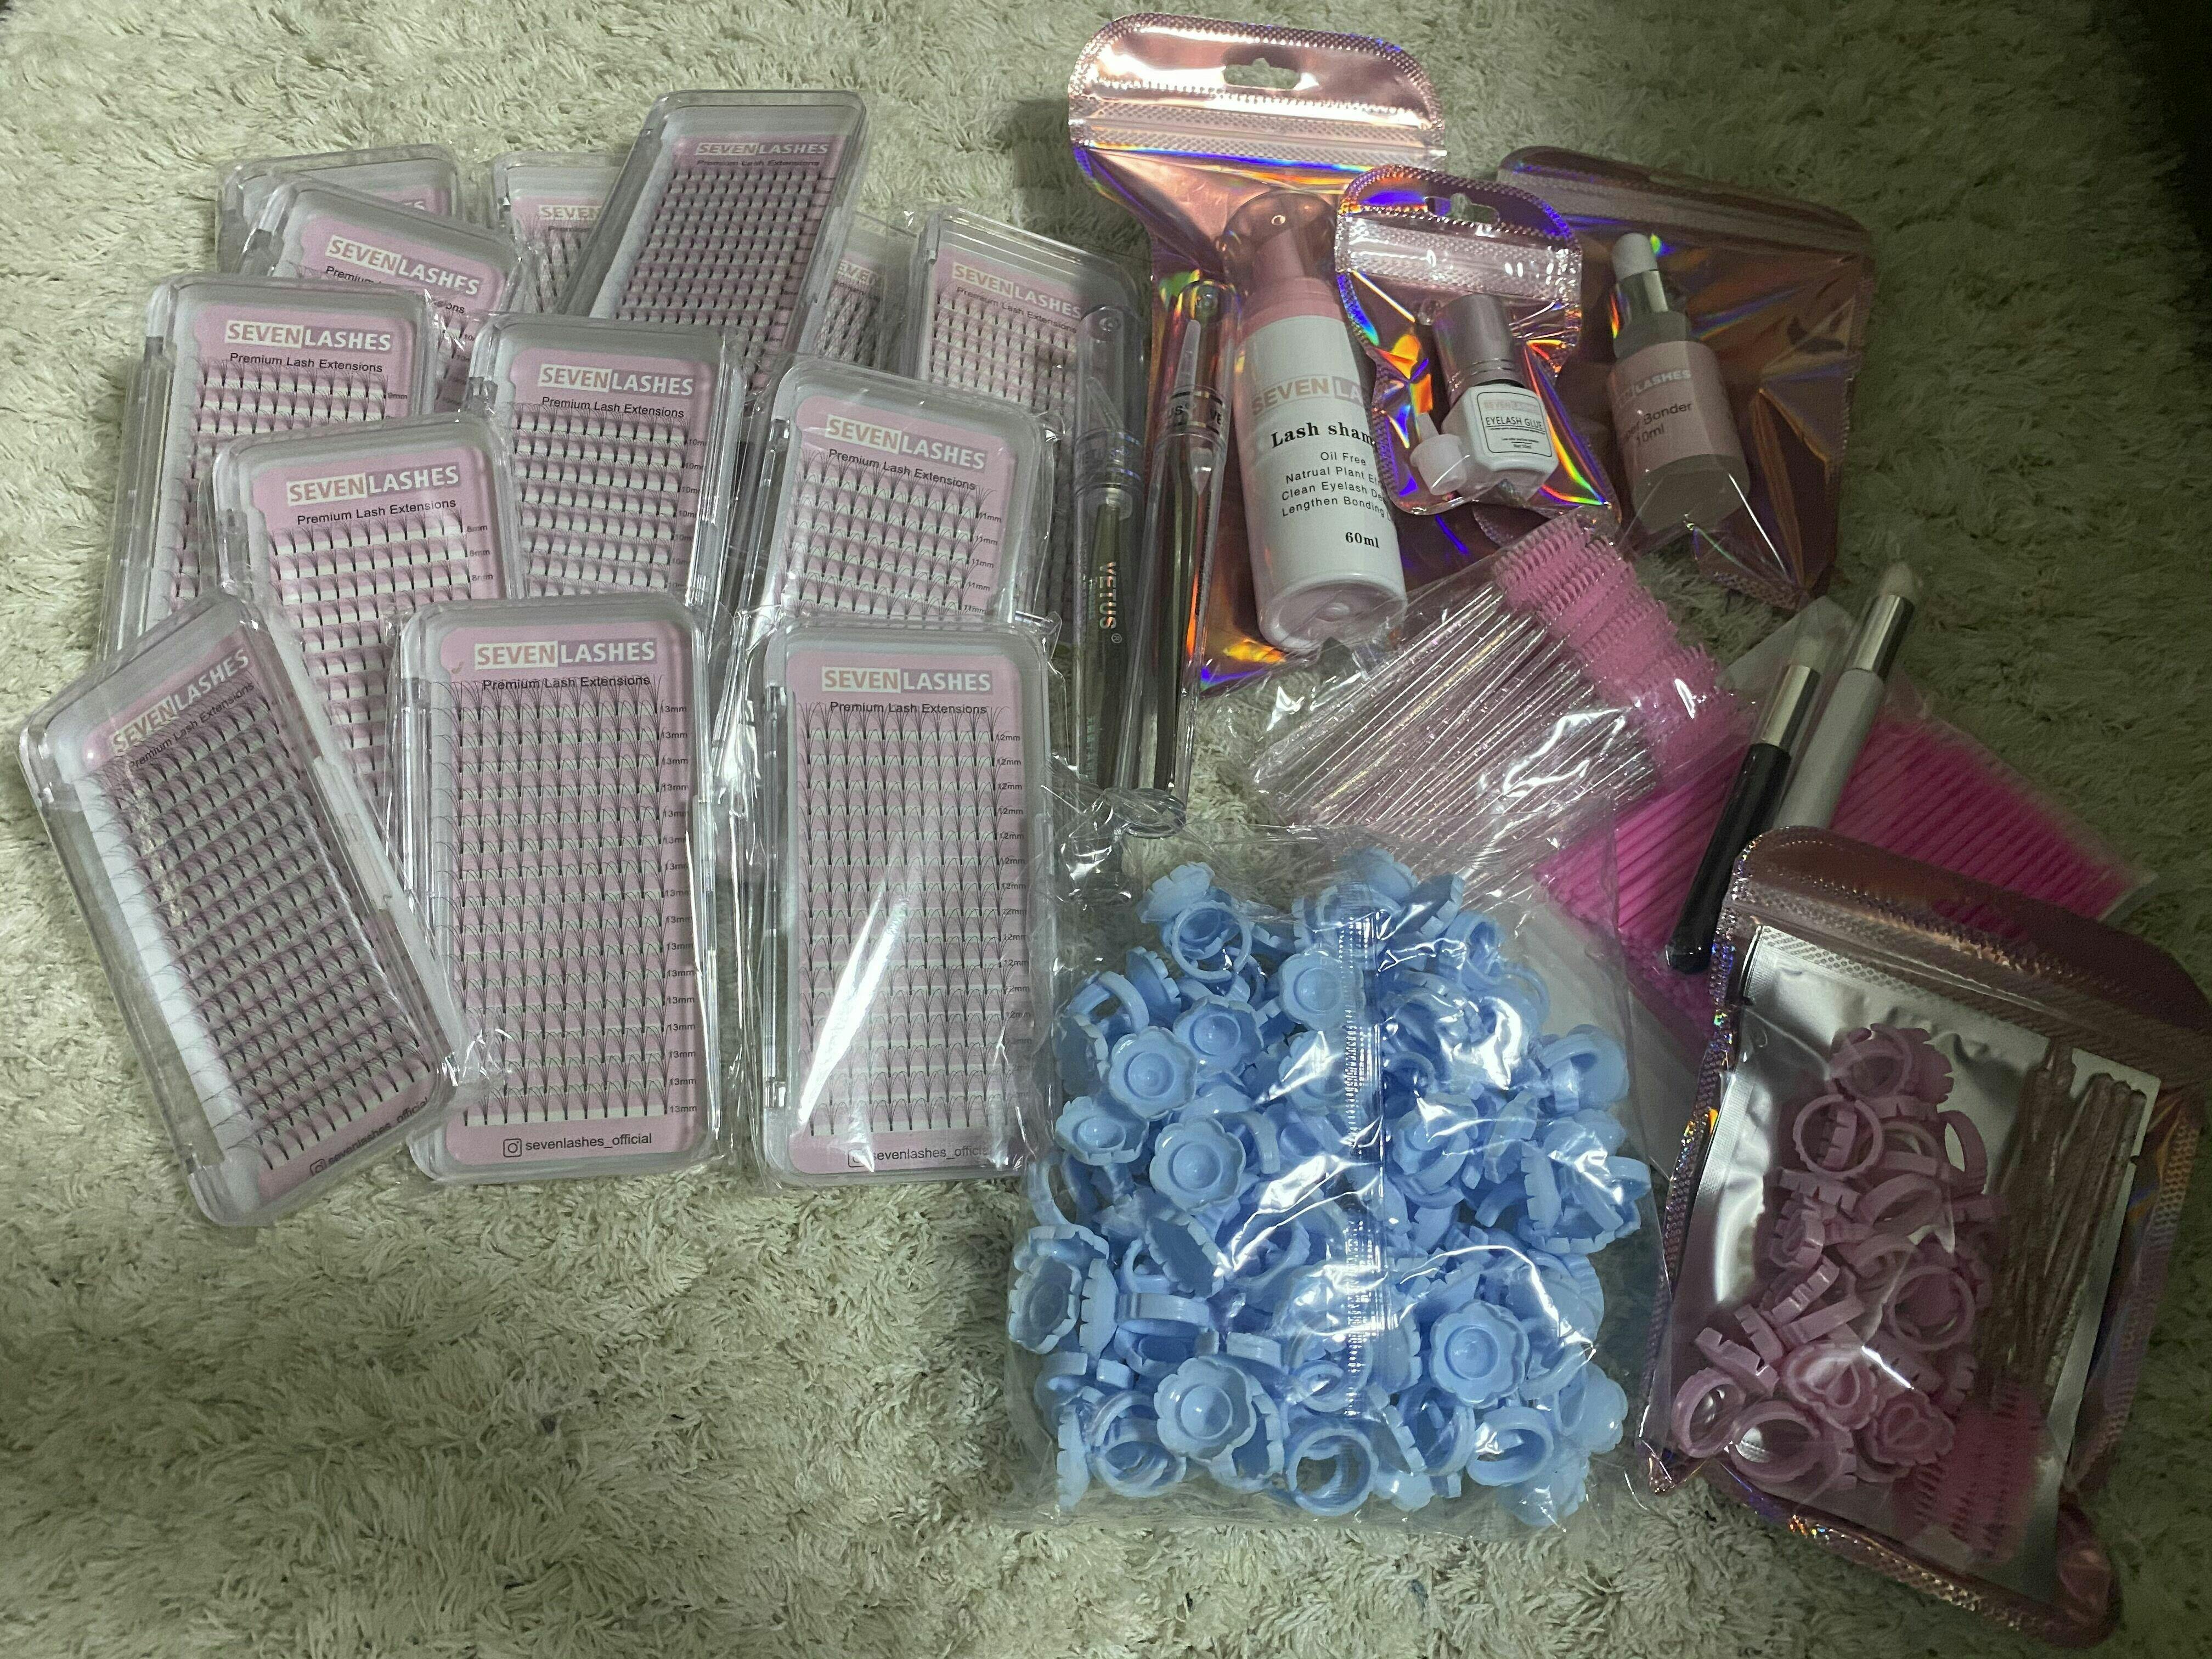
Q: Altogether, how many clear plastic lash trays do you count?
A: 13